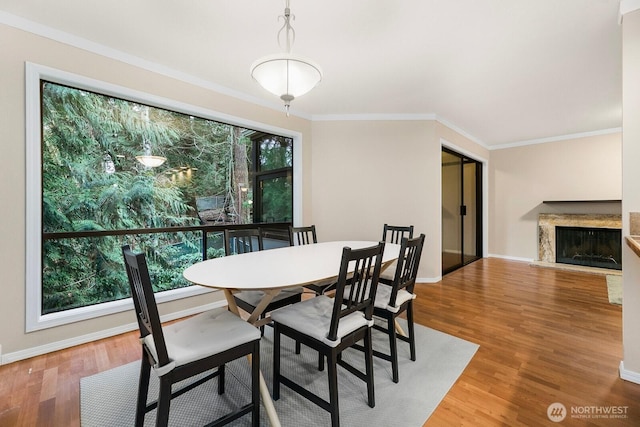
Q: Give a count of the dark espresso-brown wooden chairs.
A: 6